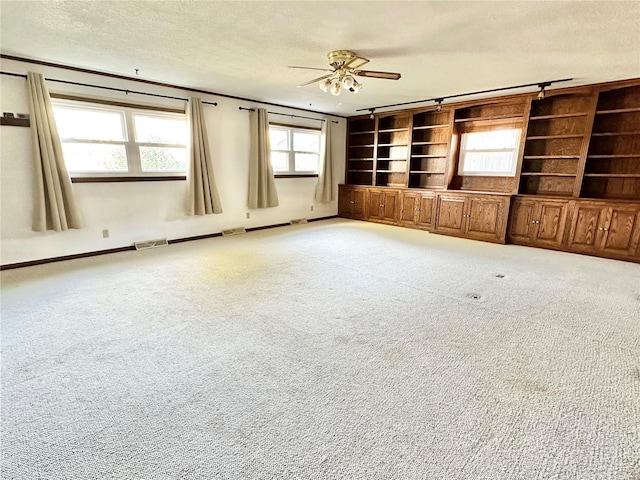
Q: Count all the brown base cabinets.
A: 6